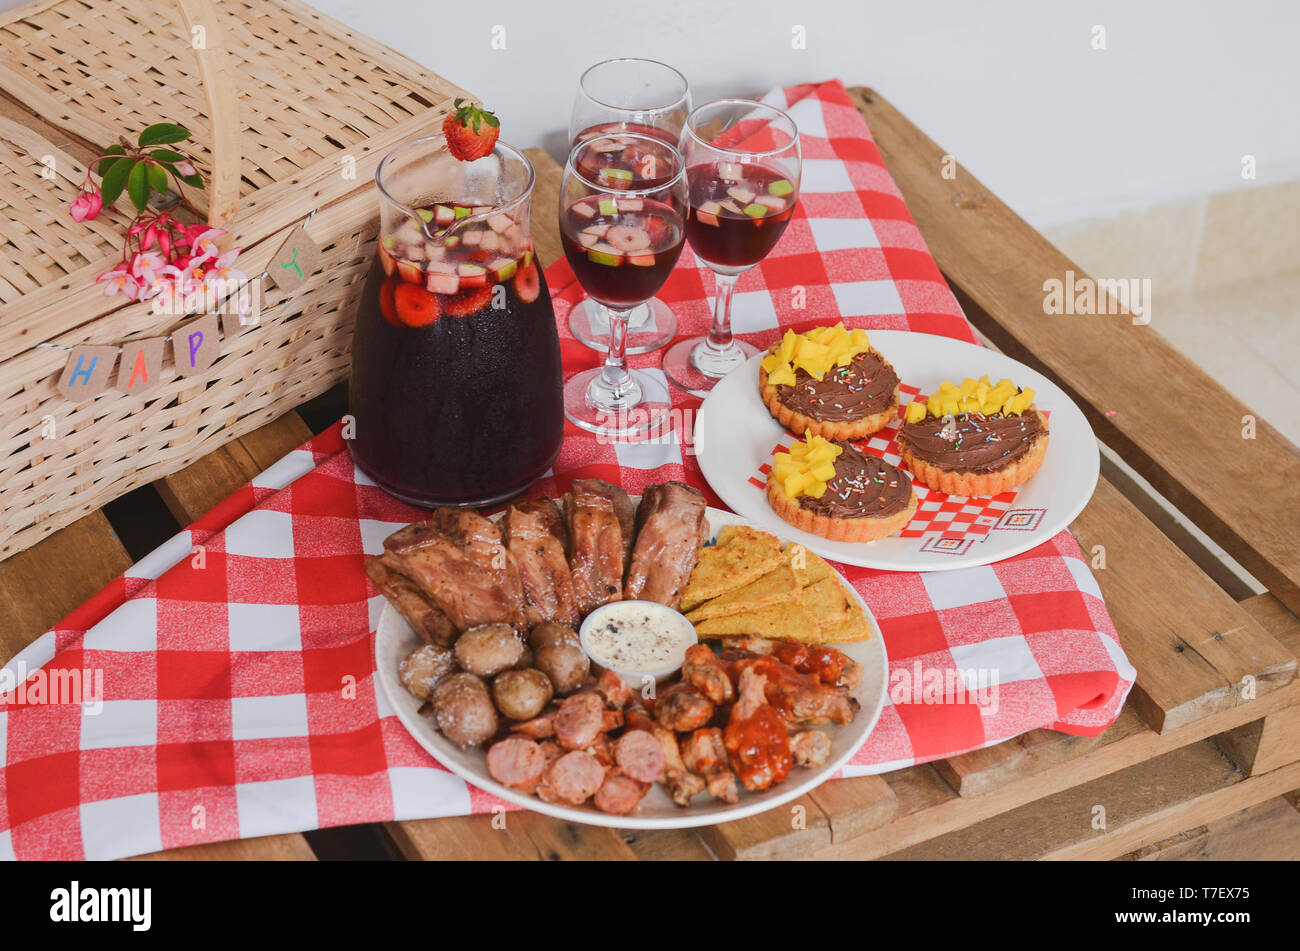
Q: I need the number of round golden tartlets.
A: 3